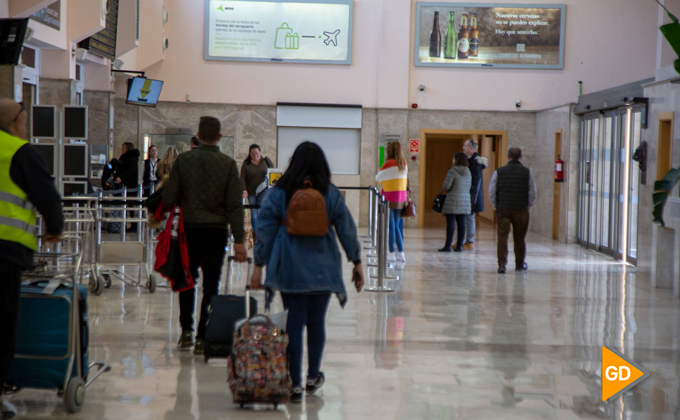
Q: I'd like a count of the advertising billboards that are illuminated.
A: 2